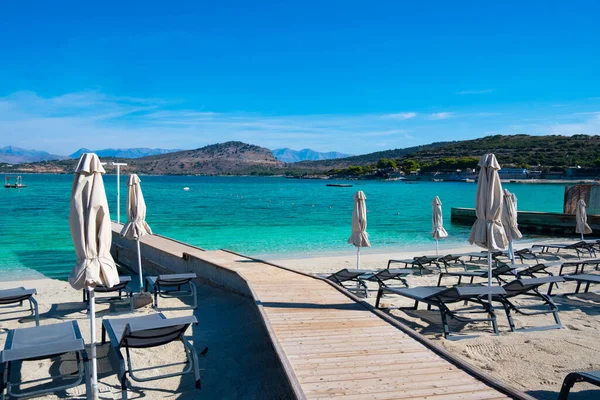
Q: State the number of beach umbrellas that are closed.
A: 7